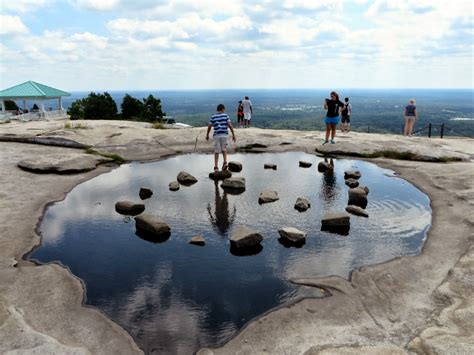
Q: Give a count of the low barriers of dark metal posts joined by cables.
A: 1